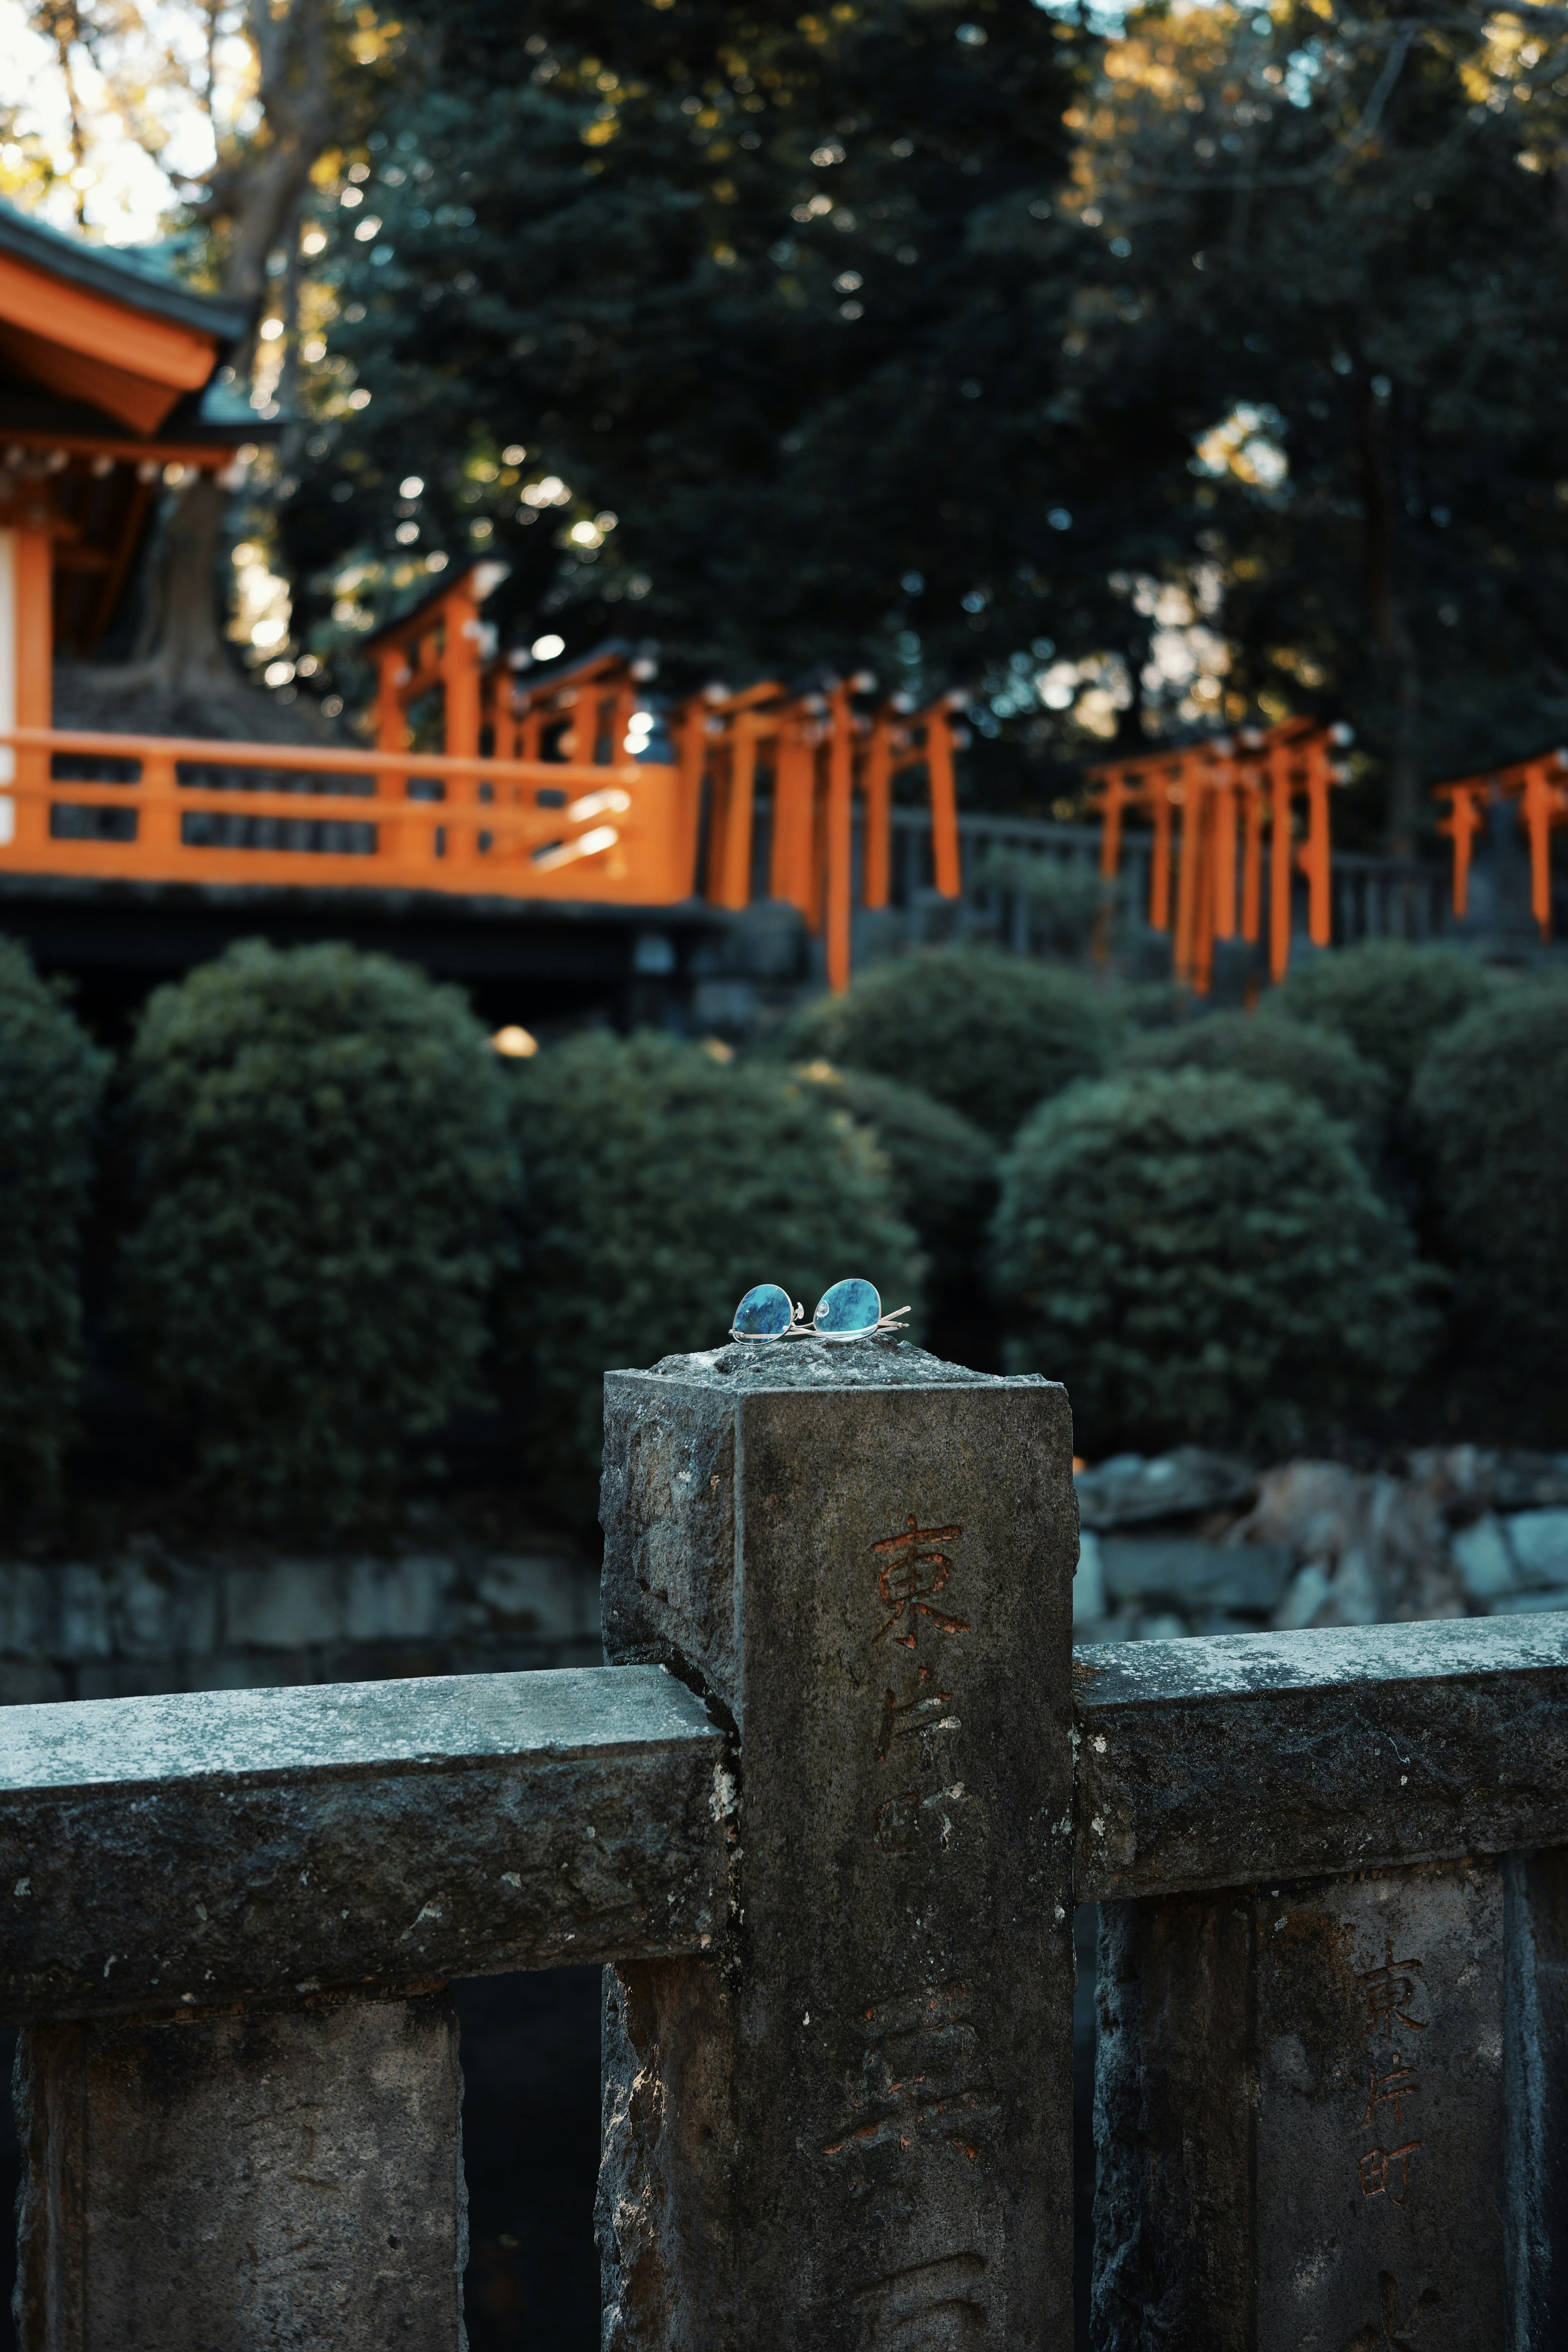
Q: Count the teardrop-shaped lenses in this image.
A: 2